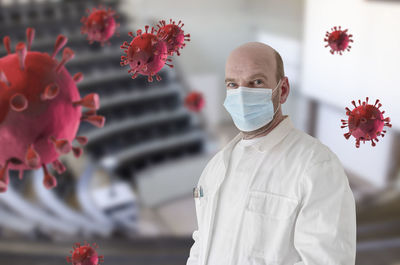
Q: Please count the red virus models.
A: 8